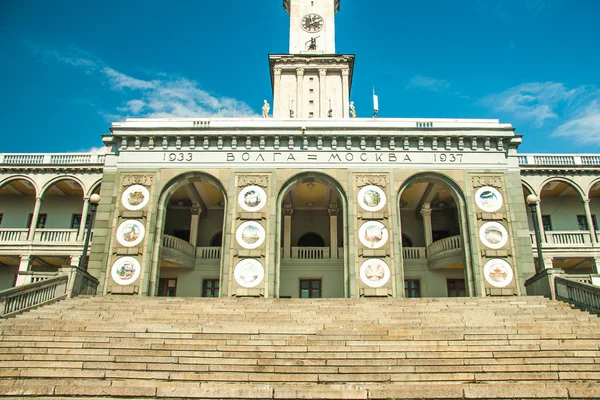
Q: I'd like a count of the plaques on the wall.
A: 12